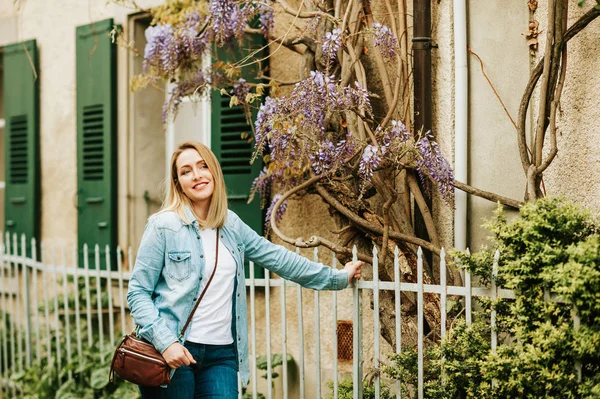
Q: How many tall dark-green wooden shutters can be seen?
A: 3